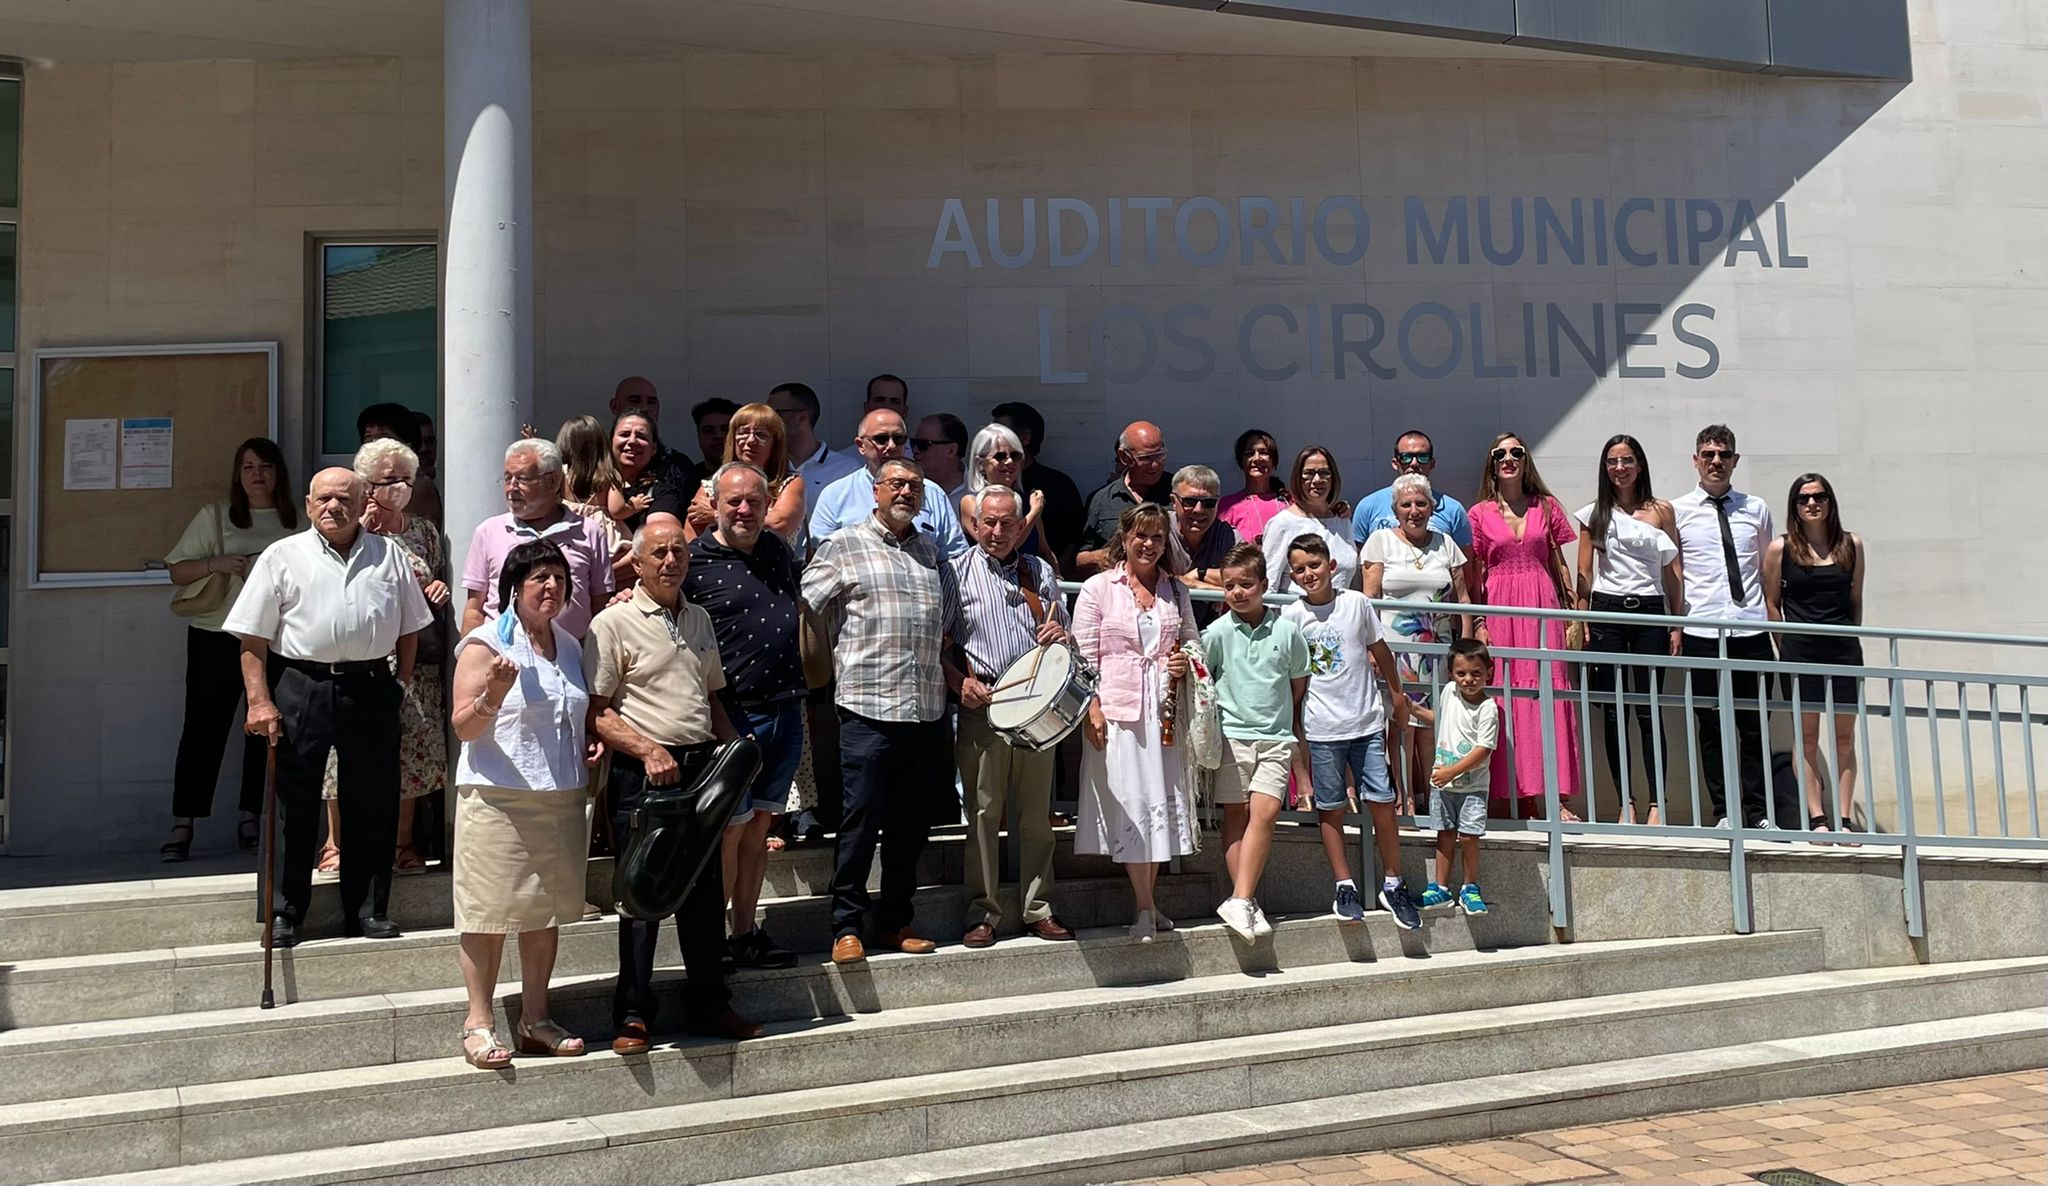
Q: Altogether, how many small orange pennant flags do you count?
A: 0